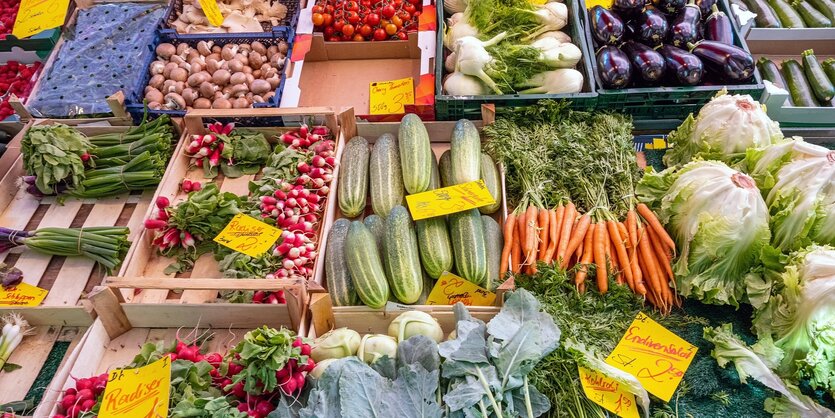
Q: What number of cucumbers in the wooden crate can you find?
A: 14